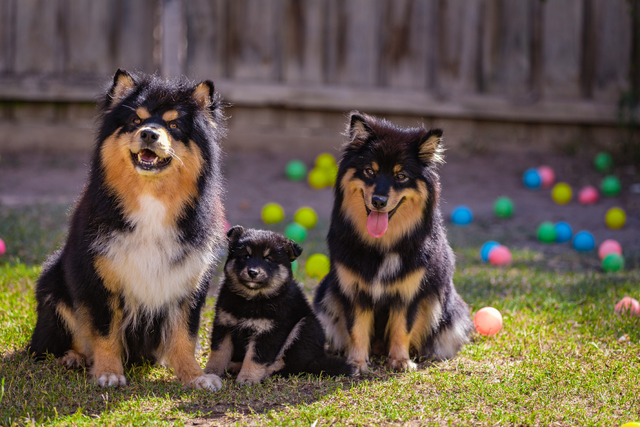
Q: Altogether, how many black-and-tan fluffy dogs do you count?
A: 3